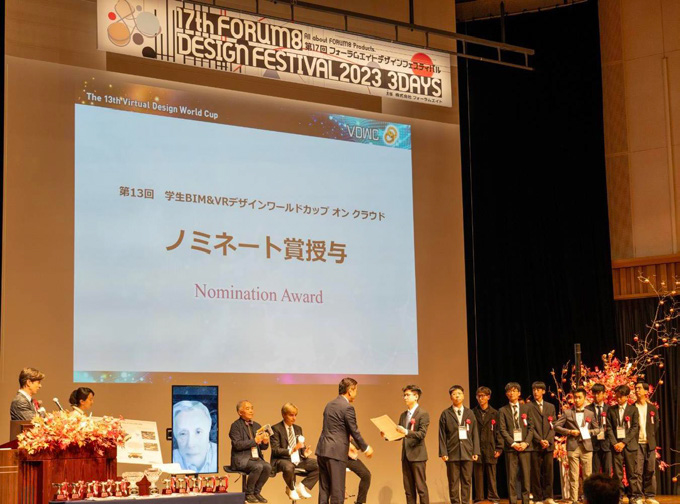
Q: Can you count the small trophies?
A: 10